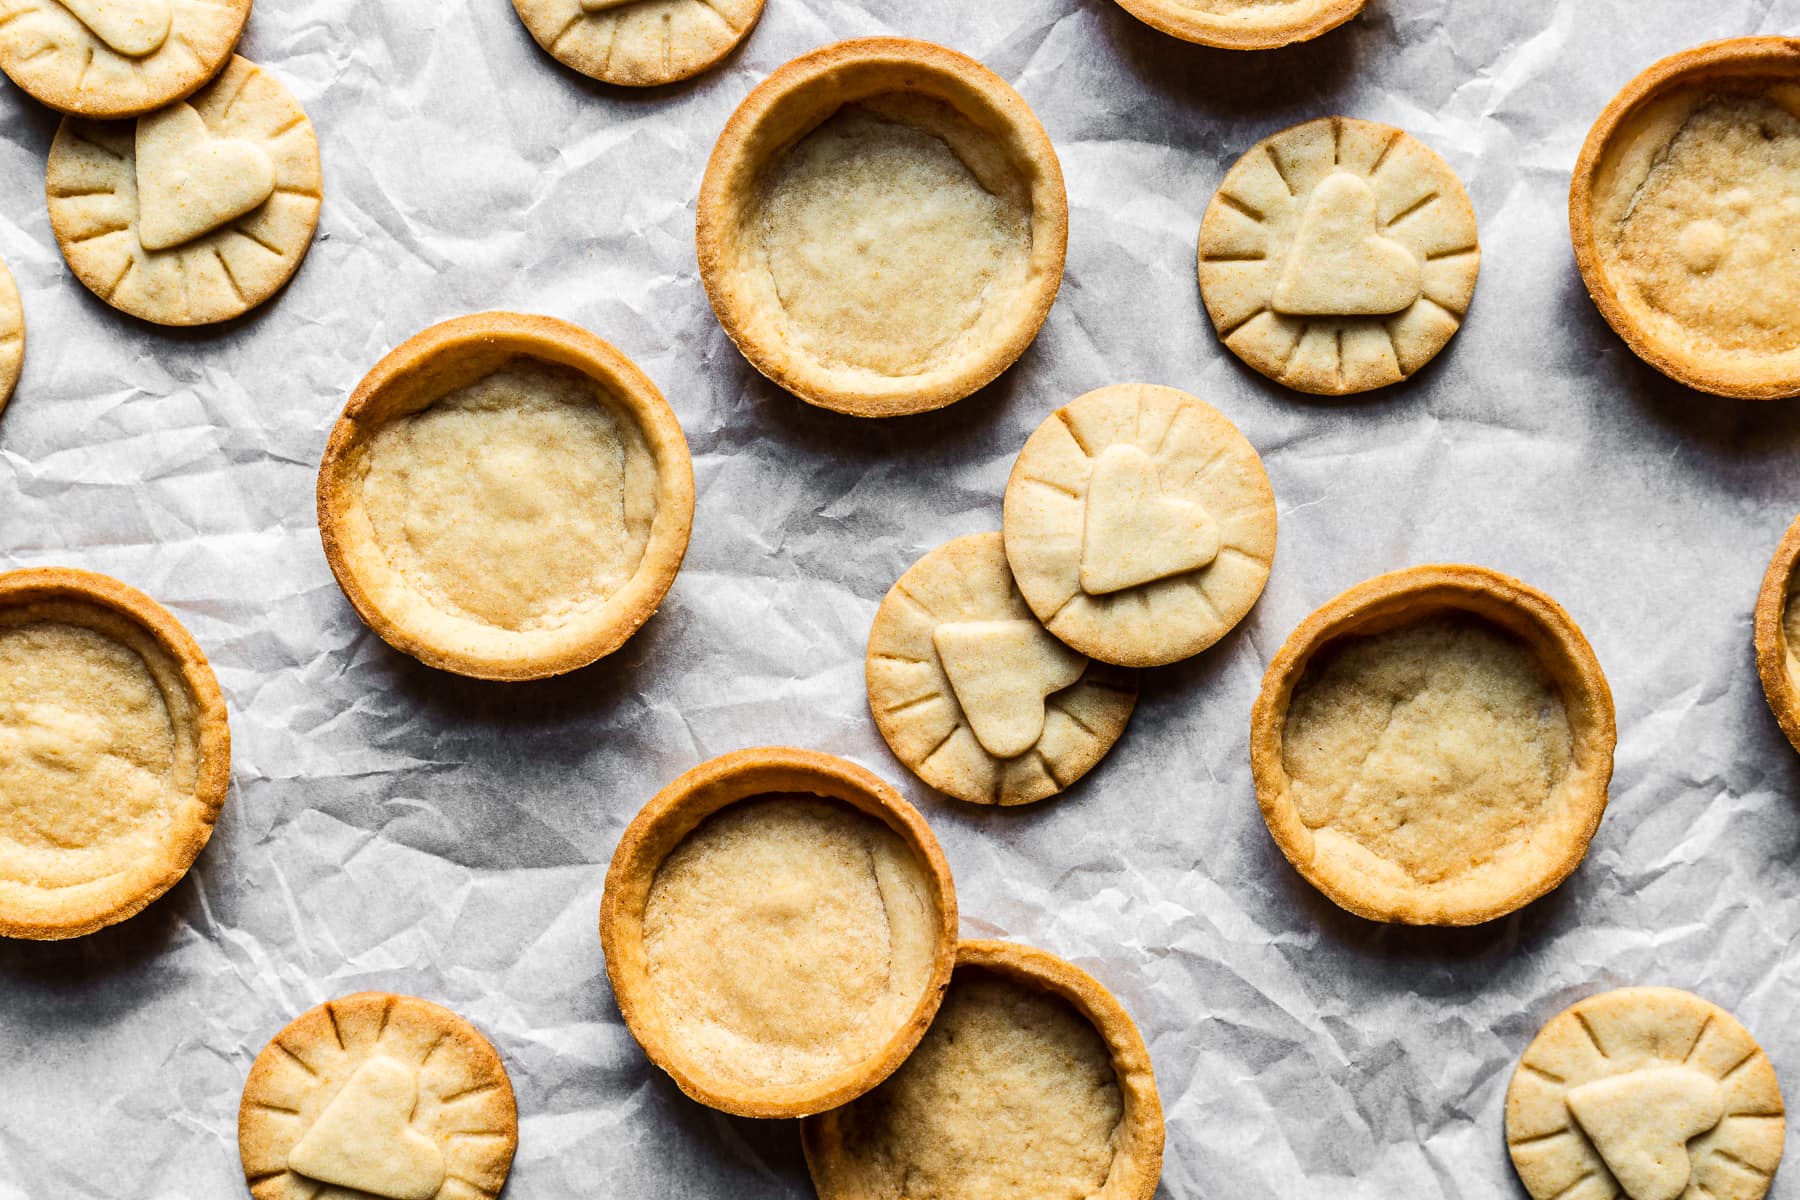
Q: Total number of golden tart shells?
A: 9